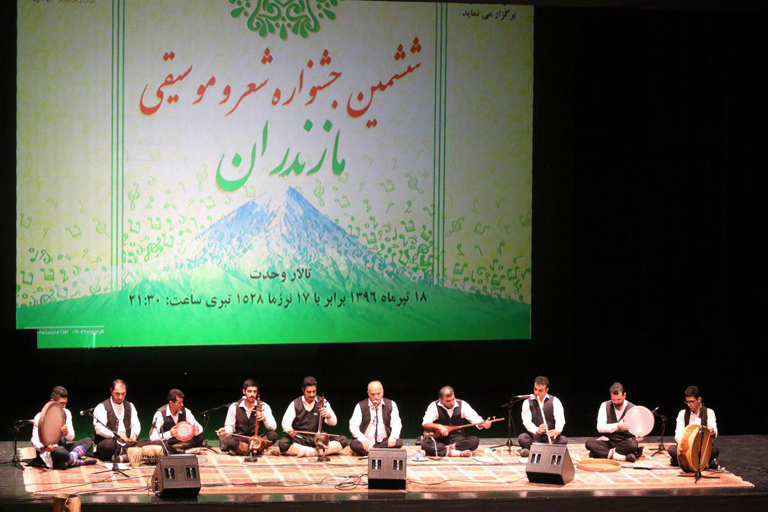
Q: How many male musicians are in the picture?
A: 10